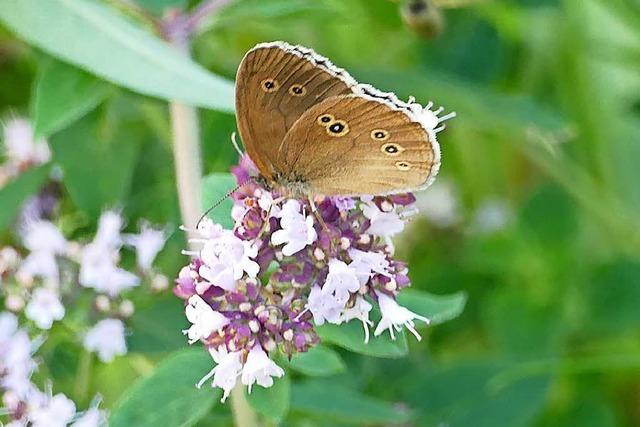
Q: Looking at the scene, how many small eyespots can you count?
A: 7